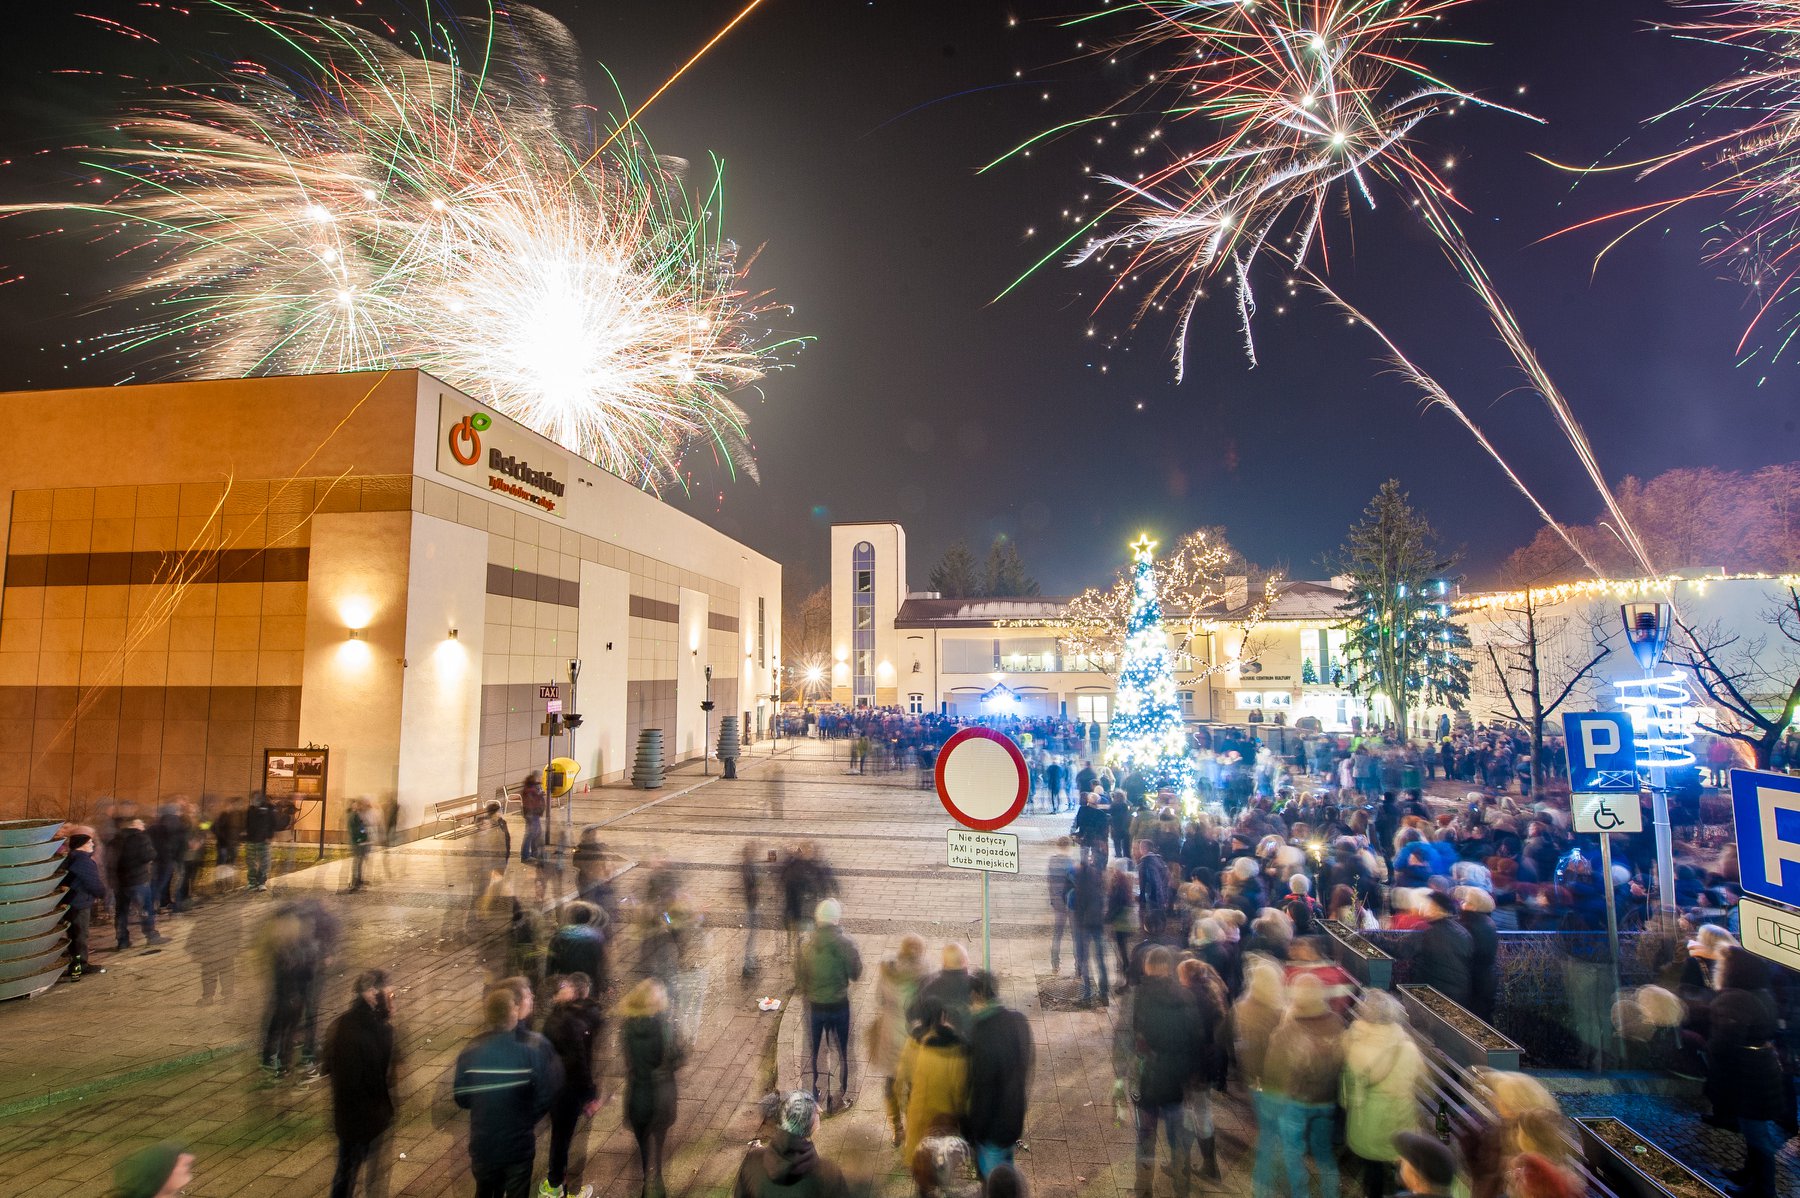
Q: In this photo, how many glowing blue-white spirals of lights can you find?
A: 1